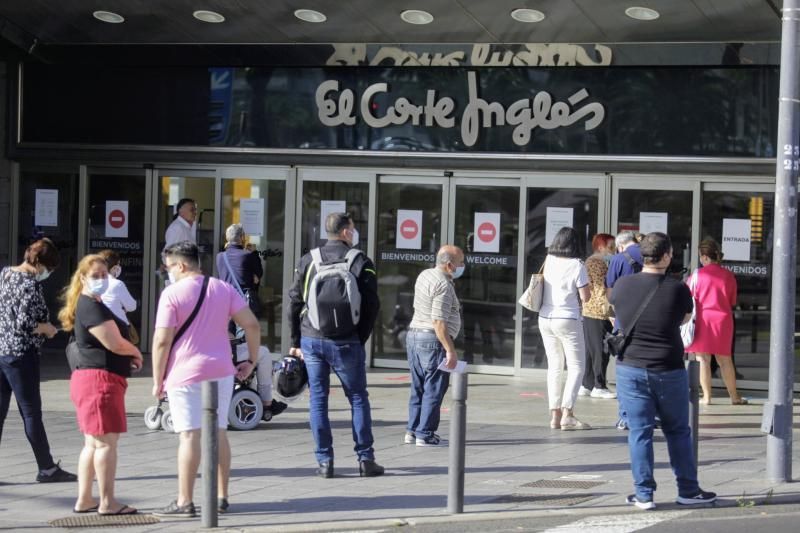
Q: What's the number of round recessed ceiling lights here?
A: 6